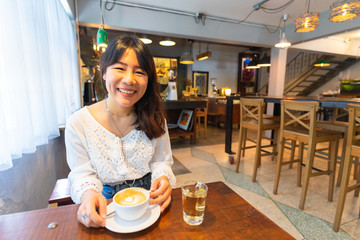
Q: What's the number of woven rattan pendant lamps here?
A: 2